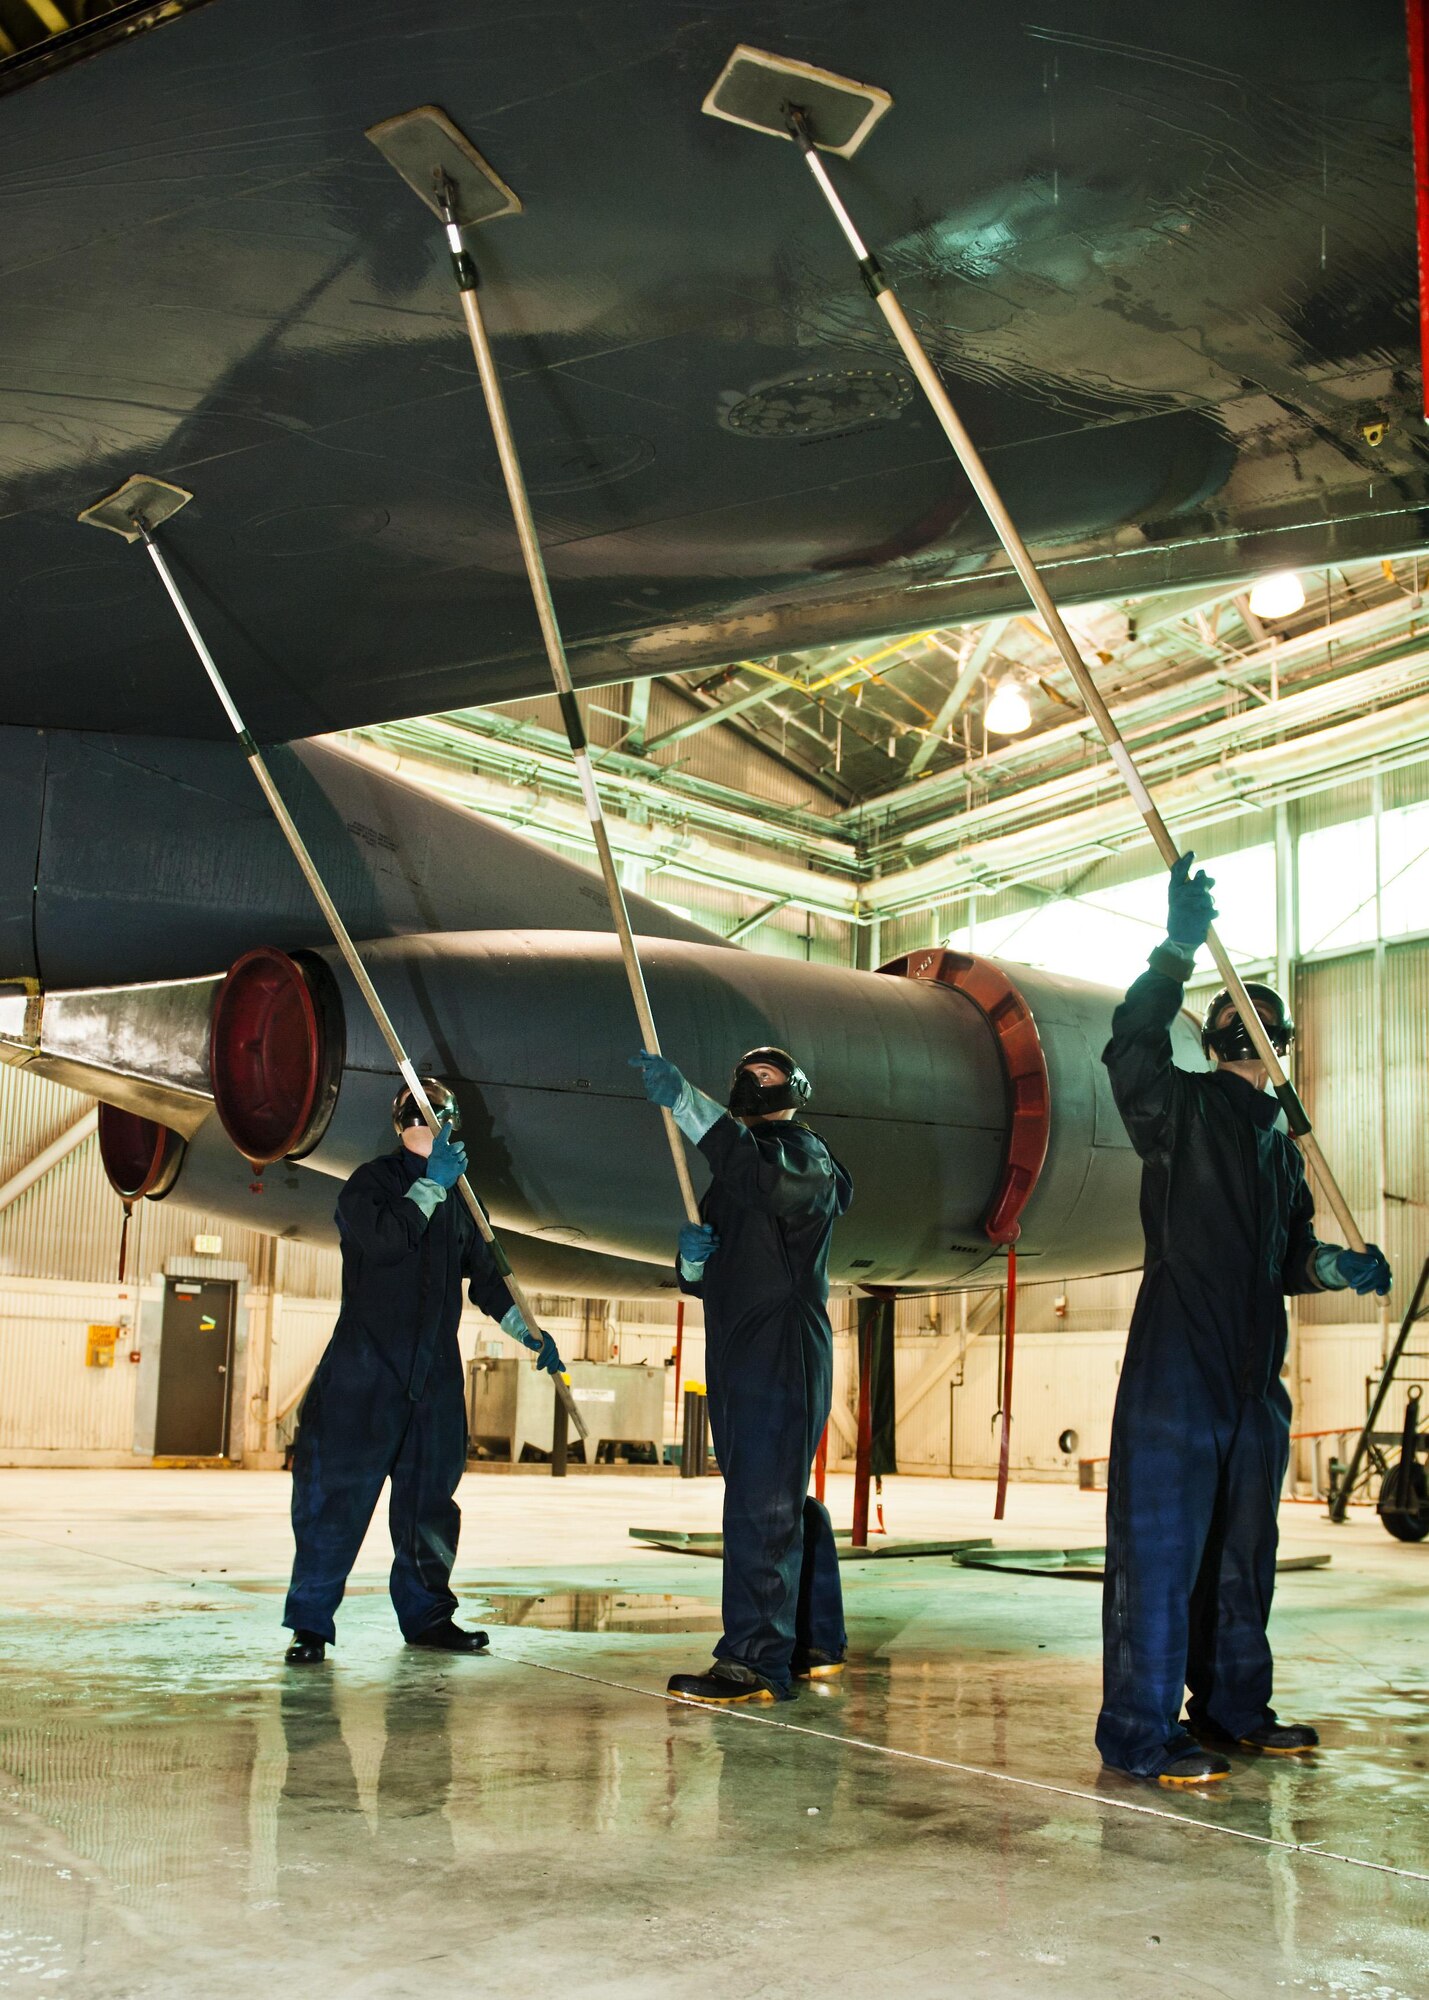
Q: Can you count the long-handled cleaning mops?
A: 3